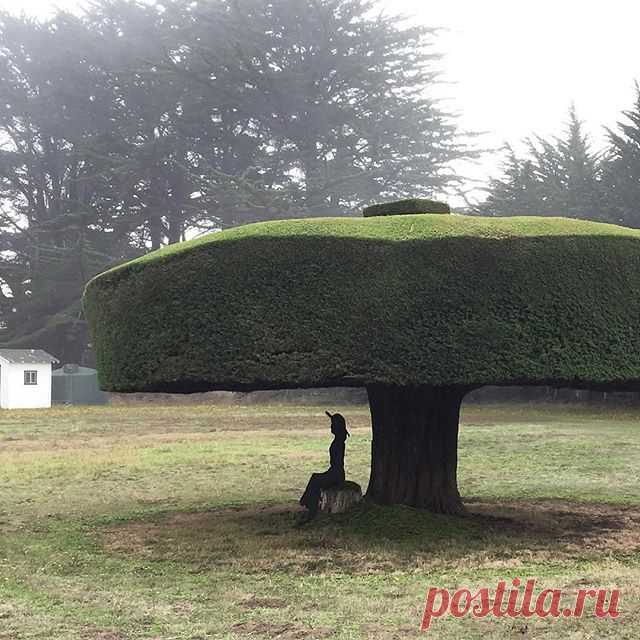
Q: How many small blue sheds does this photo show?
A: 0